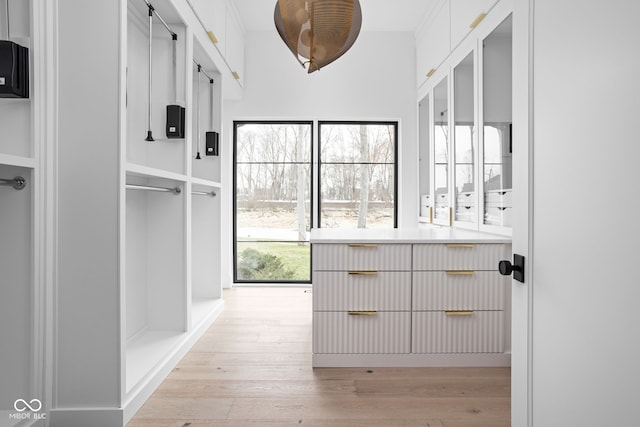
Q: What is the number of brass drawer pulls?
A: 6